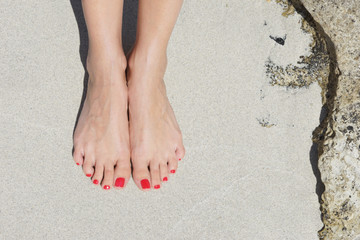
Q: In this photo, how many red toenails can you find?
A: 10